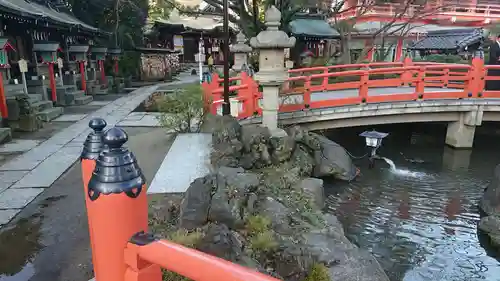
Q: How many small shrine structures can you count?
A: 5